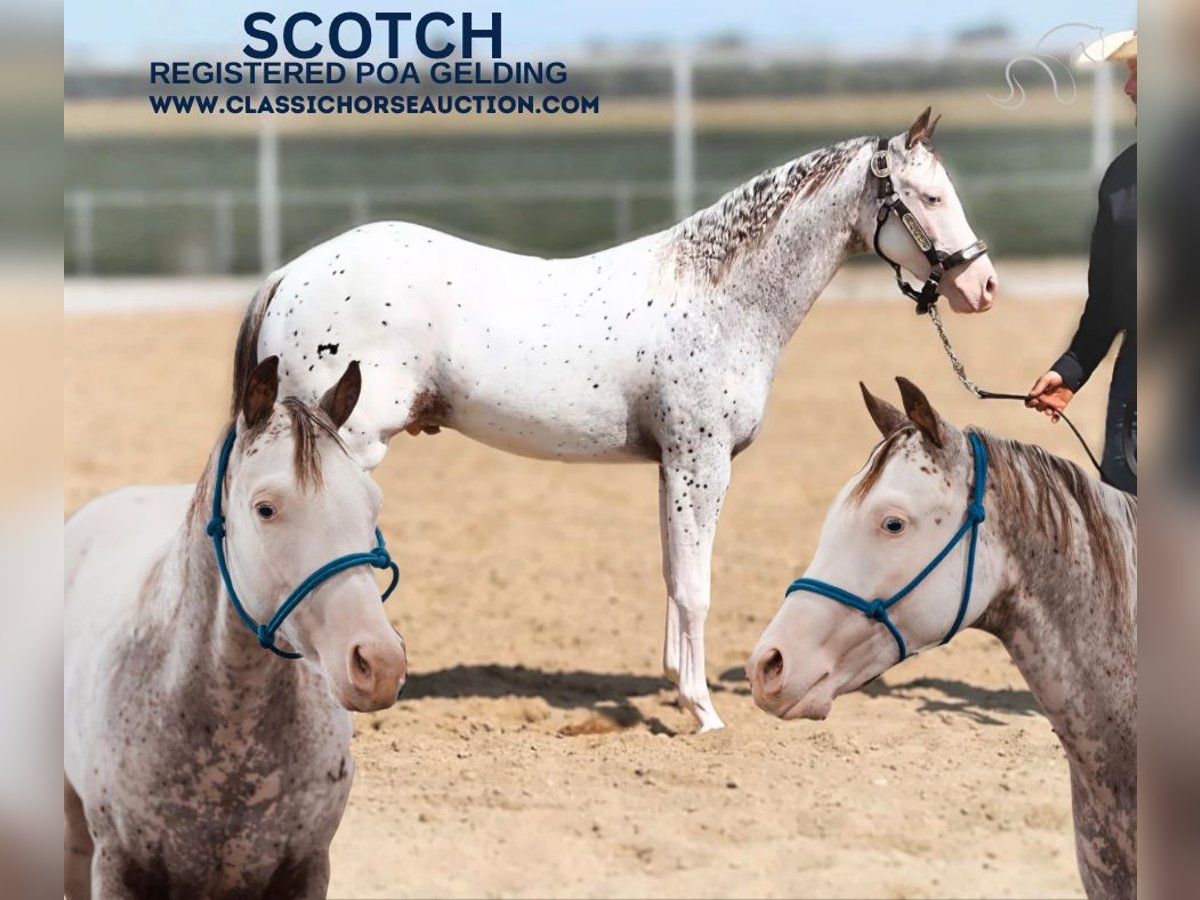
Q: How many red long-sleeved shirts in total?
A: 0